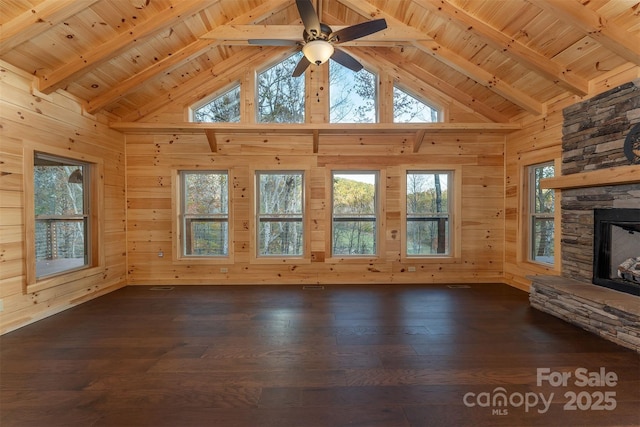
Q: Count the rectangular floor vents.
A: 3